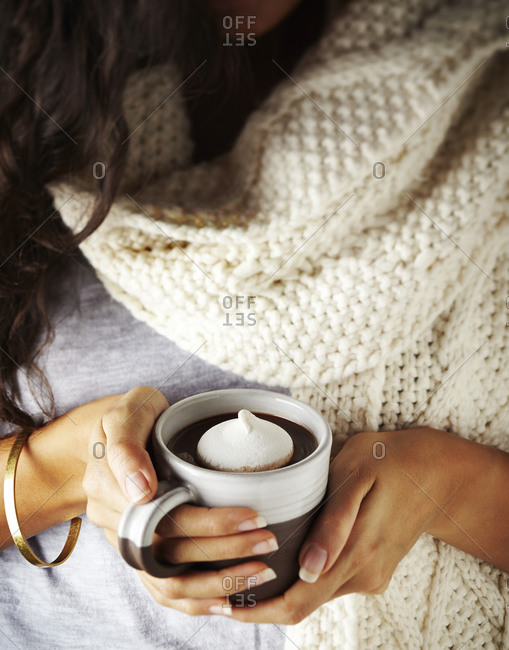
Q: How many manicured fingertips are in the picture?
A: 6